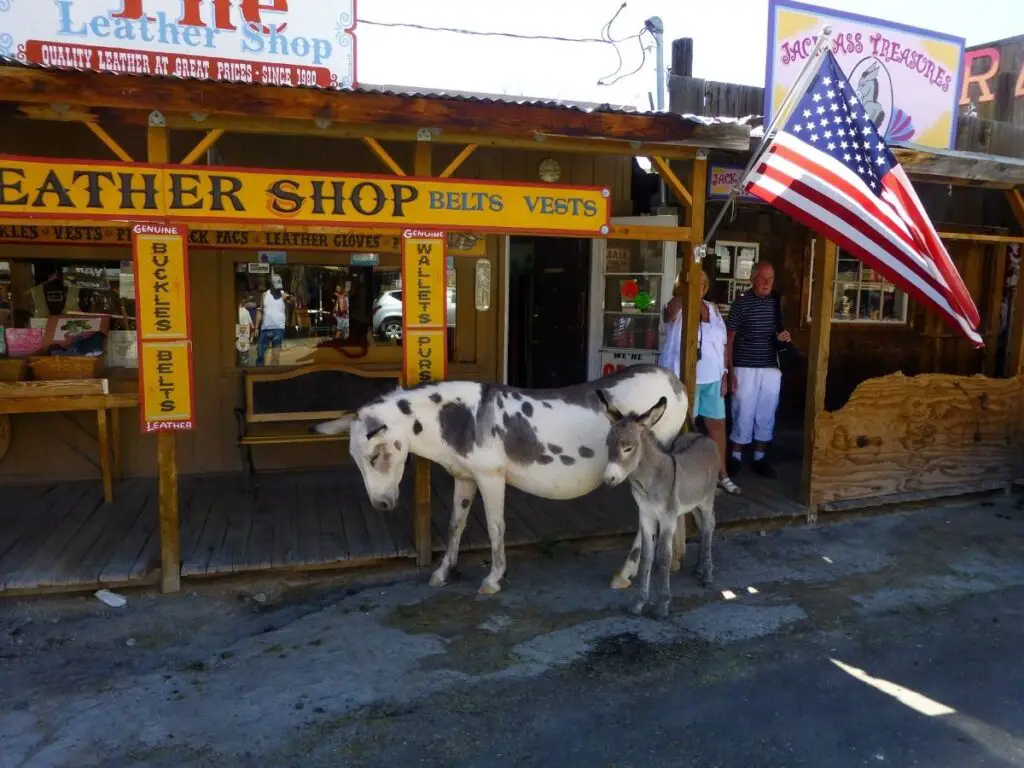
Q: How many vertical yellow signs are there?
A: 2